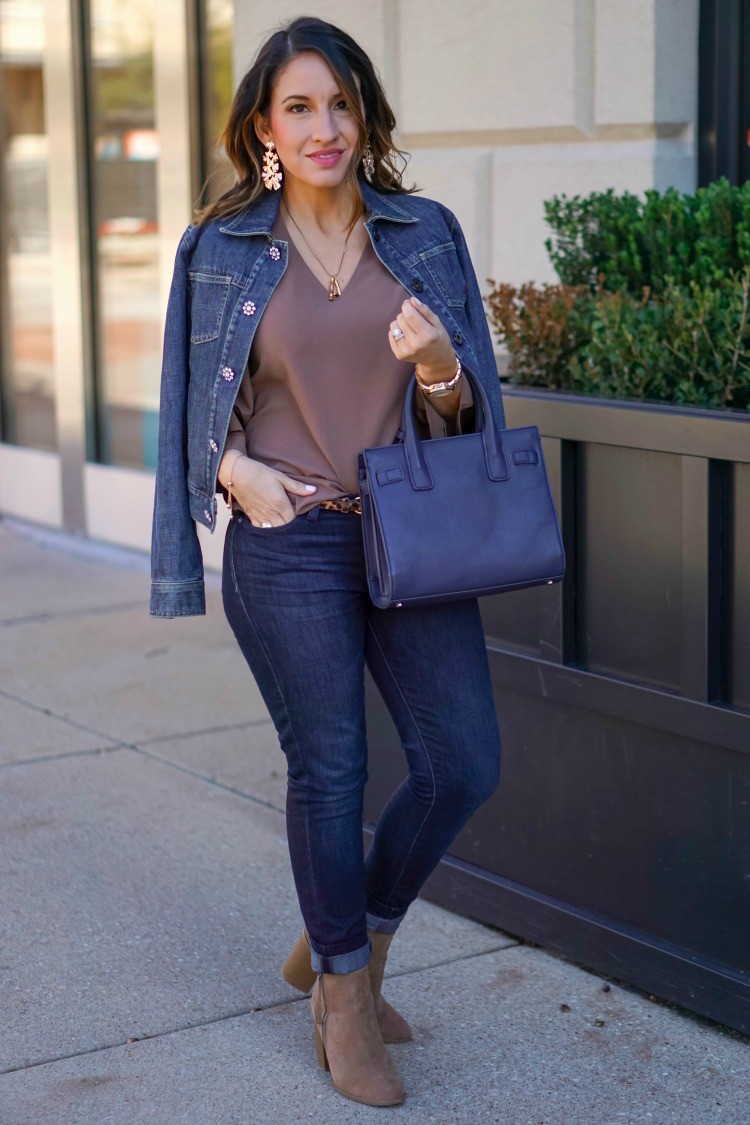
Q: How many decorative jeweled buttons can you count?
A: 5